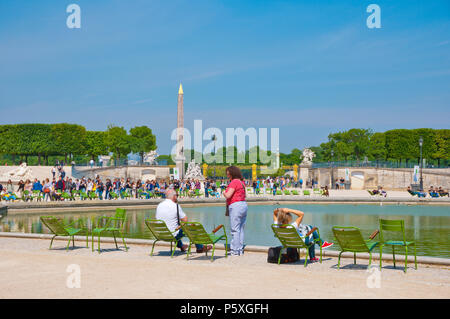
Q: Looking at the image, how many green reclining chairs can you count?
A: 5